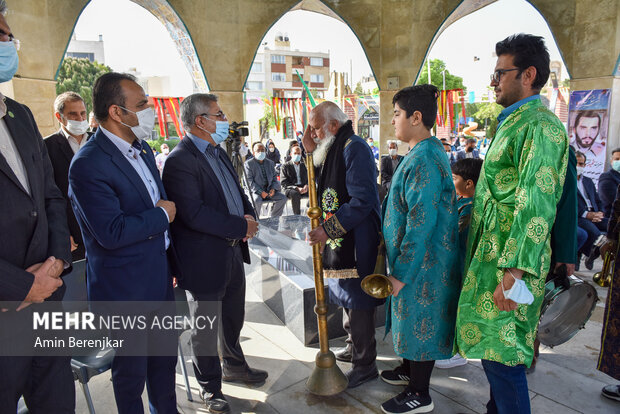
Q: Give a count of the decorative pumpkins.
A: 0